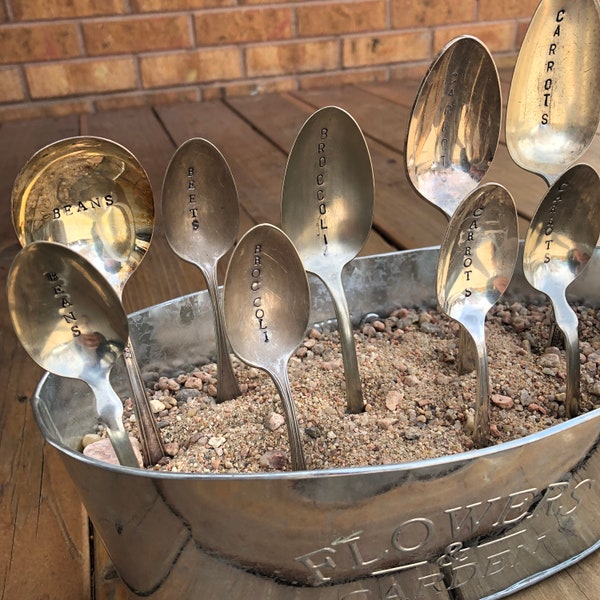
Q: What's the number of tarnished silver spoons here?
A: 9